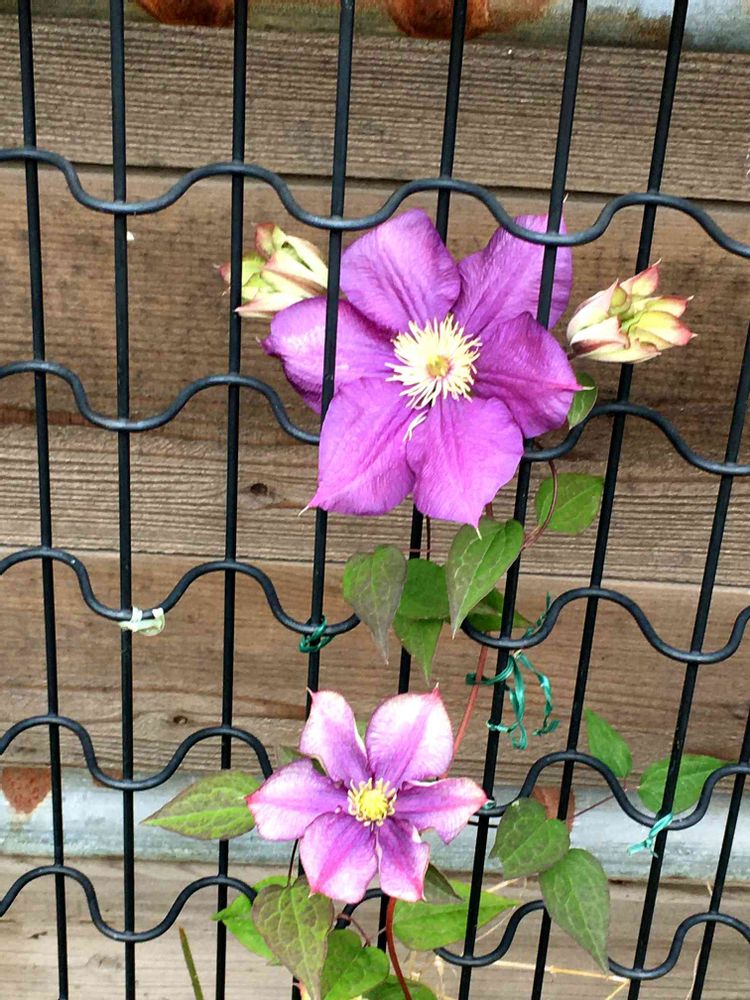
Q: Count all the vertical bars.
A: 9